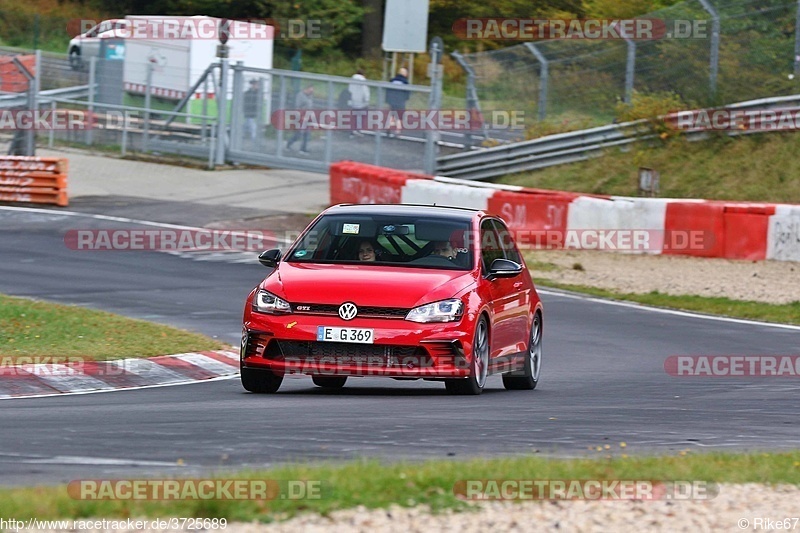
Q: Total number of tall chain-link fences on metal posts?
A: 1